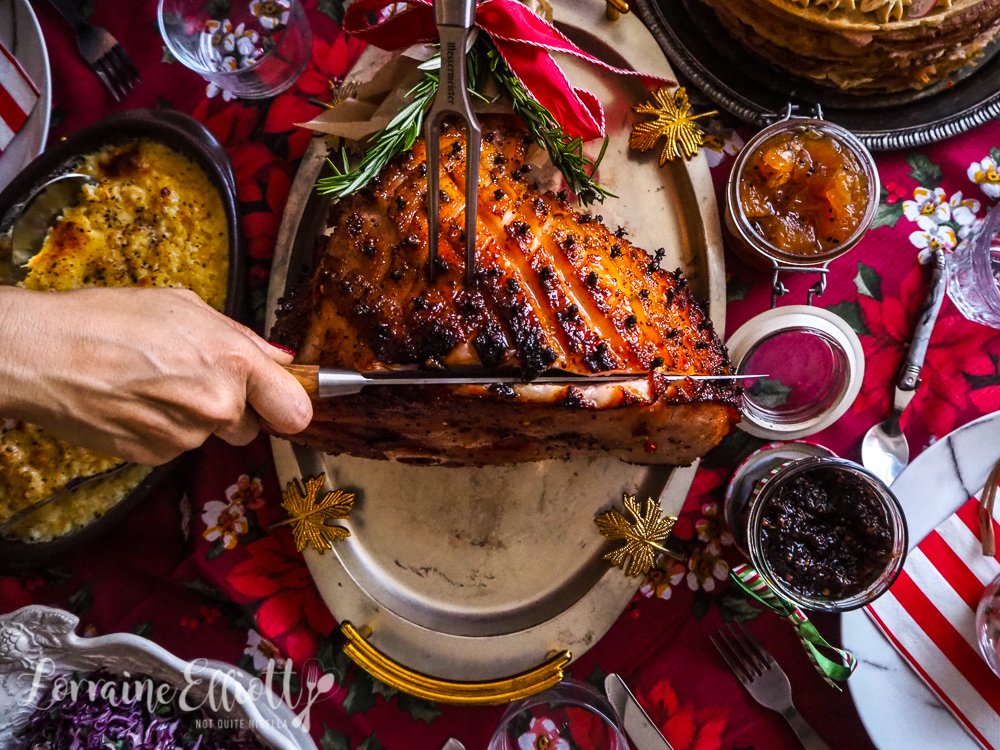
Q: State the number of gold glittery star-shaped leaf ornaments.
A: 3